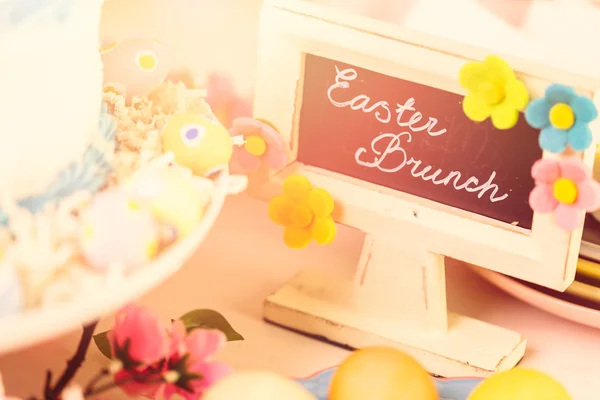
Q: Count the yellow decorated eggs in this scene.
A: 2